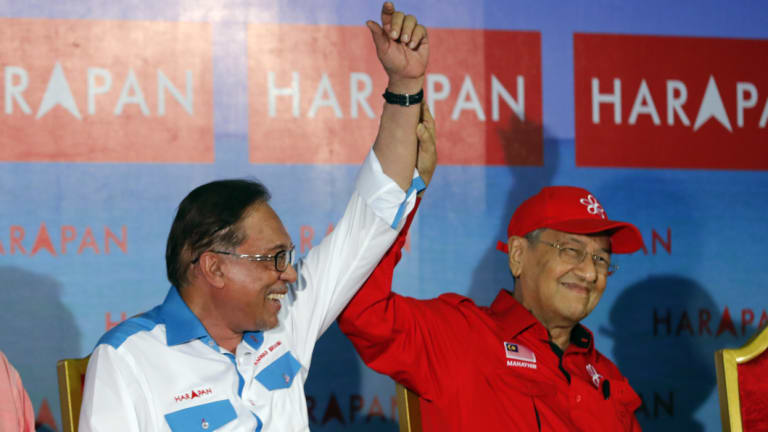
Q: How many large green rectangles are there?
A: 0